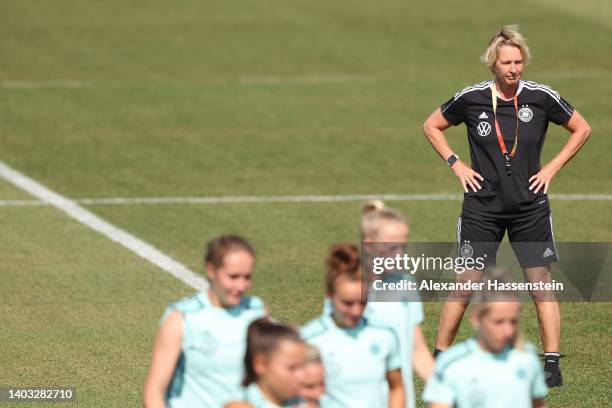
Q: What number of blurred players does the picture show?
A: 6